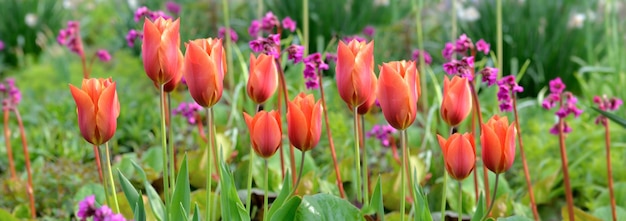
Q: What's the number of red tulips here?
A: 13